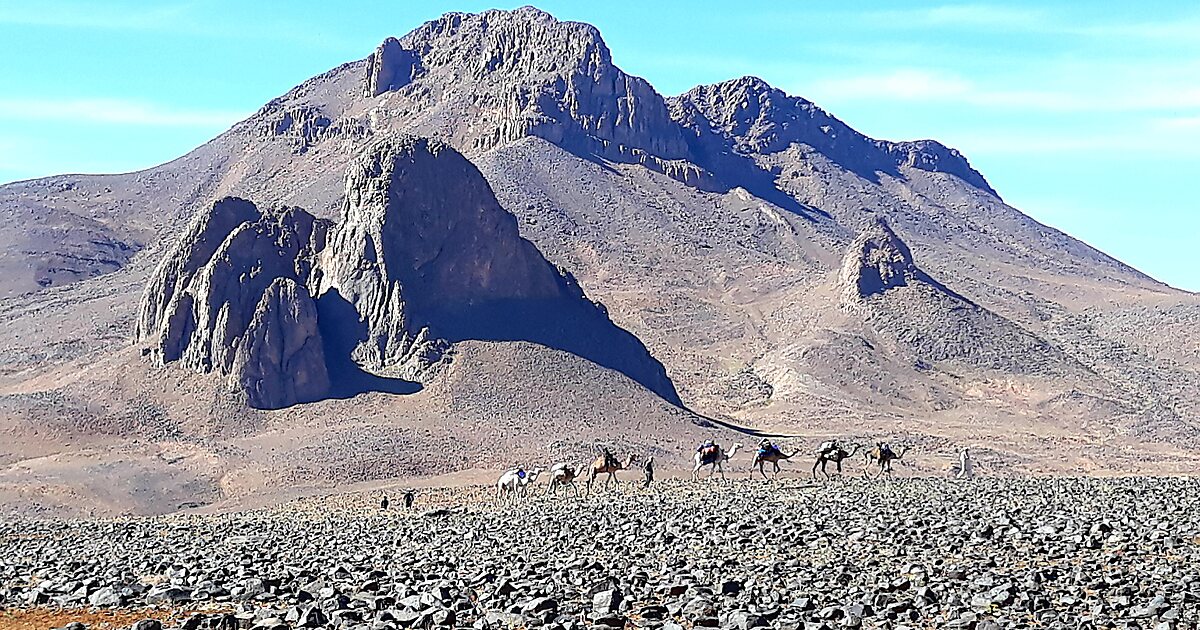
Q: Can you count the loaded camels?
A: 7